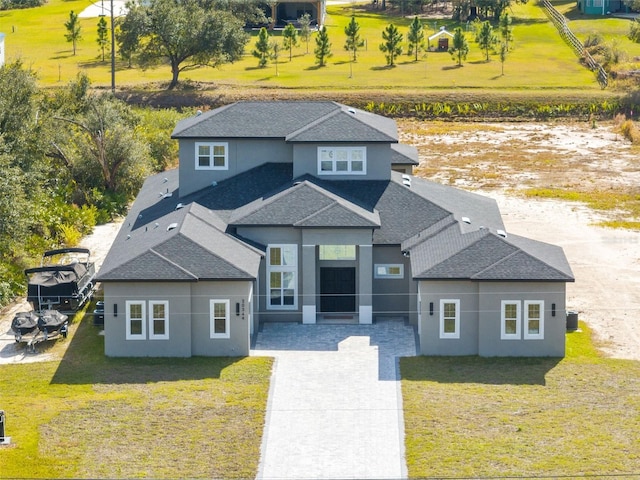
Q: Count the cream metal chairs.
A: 0